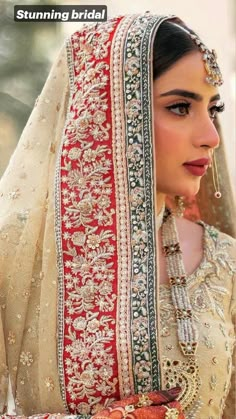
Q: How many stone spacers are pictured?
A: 5